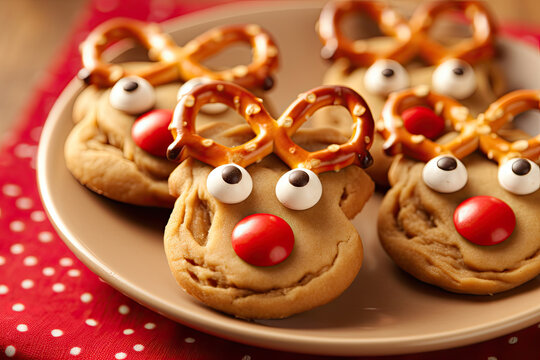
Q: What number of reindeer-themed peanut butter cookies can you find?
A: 4